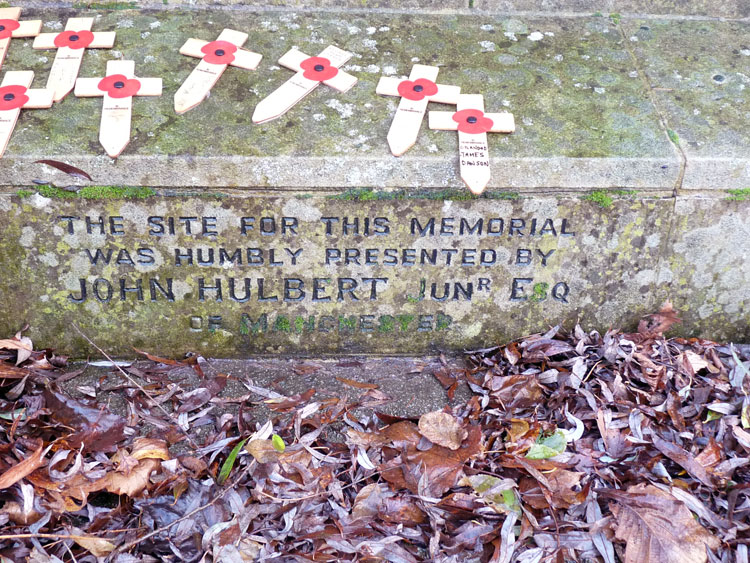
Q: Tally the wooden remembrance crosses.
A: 8